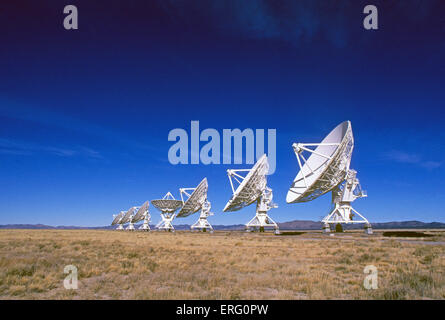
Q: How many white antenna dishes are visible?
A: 7